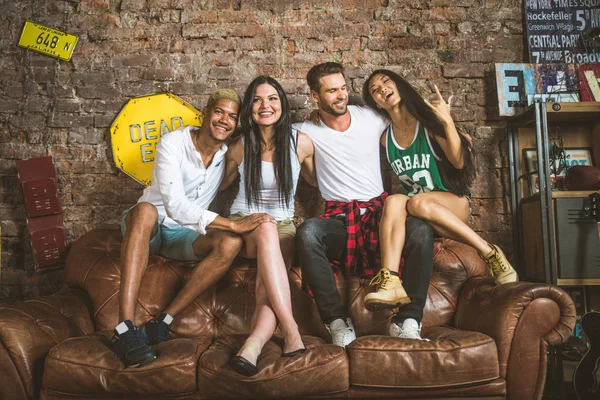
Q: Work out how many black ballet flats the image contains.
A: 2